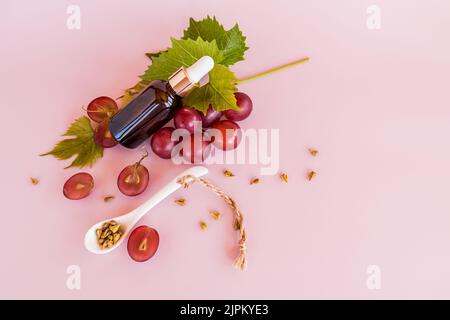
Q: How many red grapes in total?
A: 11